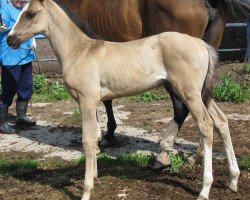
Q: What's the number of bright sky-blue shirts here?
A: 1